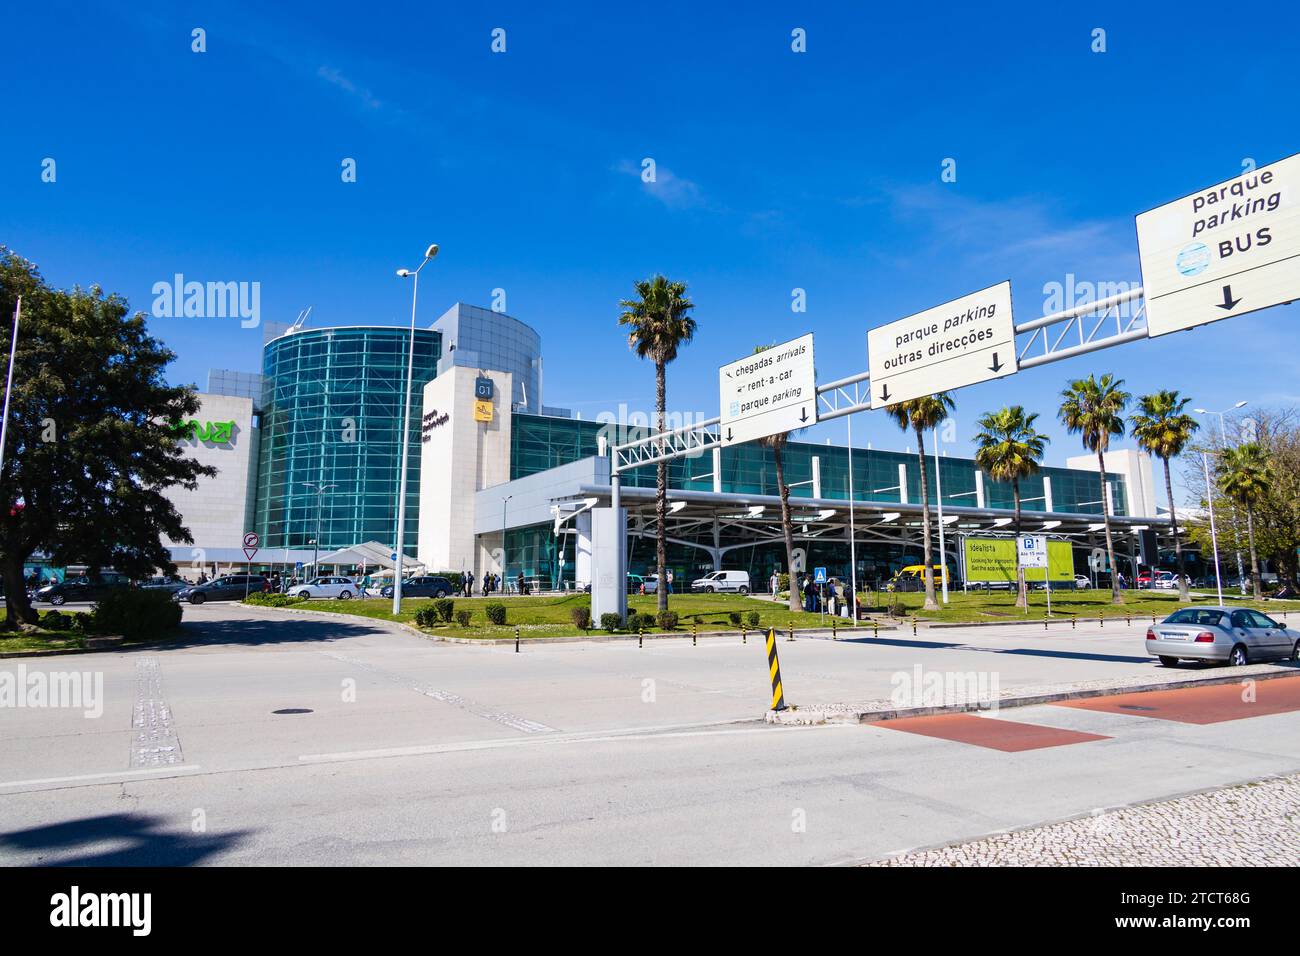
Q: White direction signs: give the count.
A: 3